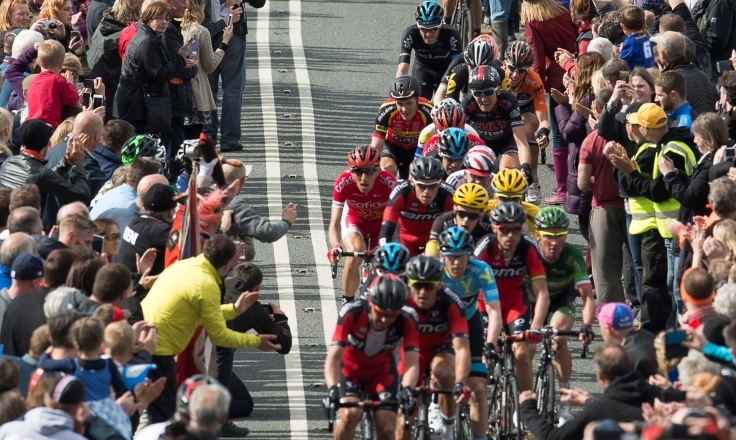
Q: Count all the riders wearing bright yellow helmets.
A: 2